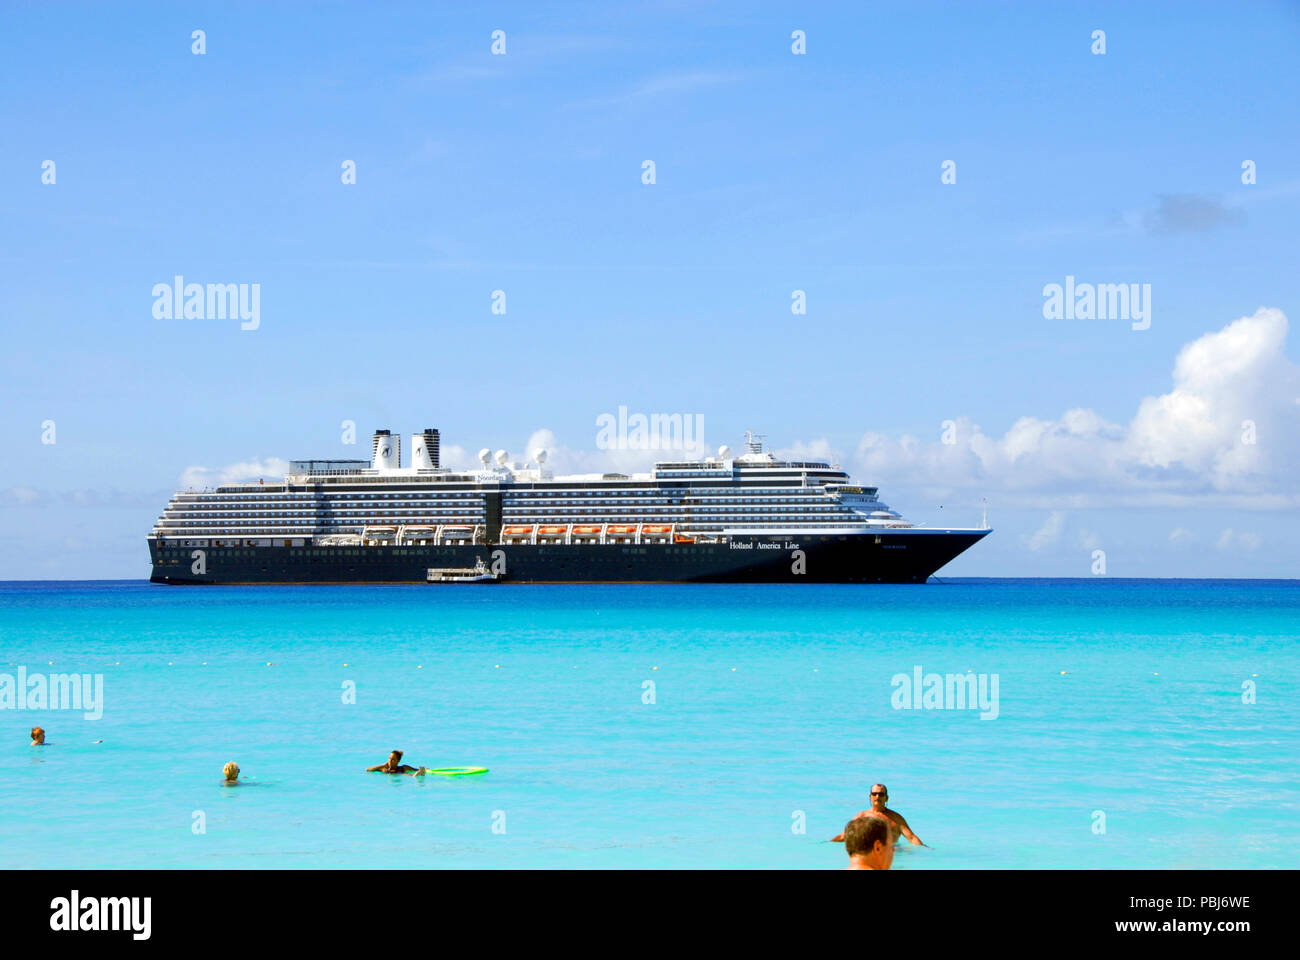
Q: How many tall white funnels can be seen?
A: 2